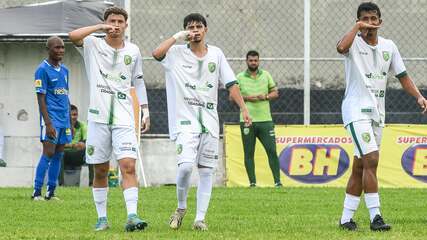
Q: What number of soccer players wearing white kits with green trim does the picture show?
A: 3